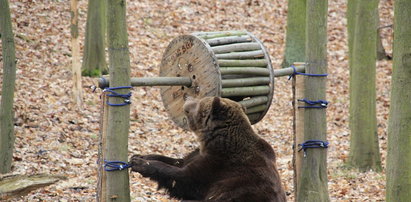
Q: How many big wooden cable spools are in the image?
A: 1